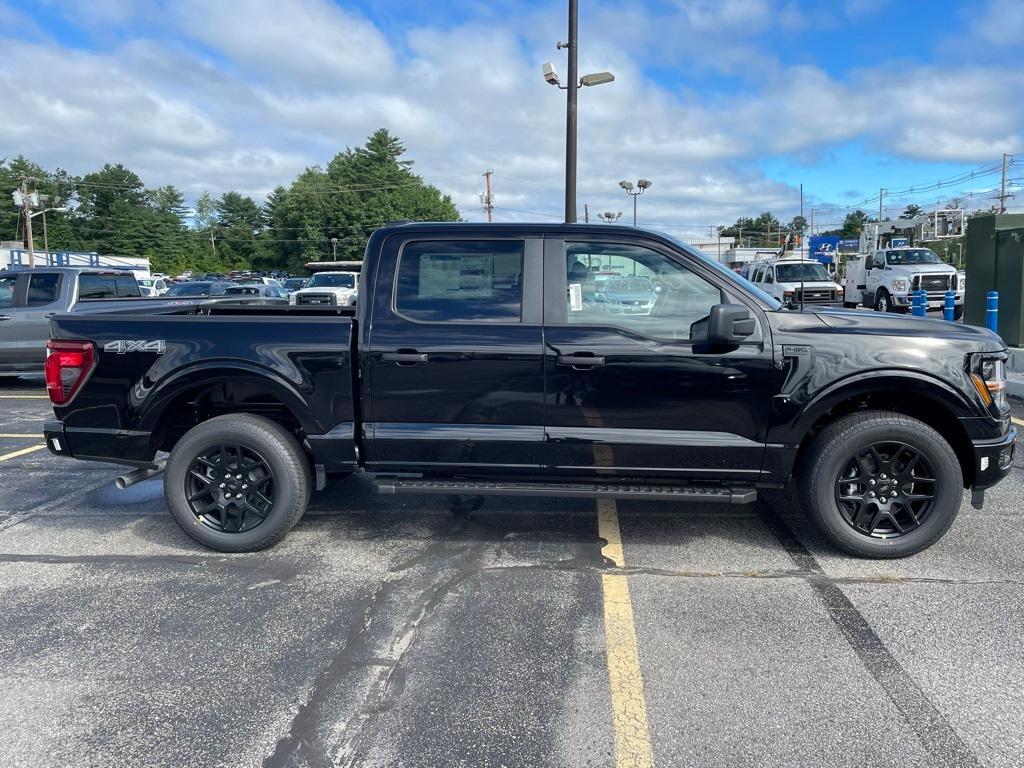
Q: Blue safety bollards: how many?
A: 4